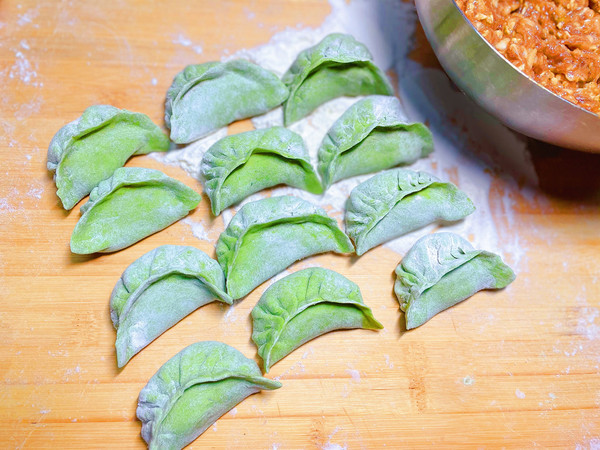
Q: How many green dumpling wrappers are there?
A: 12